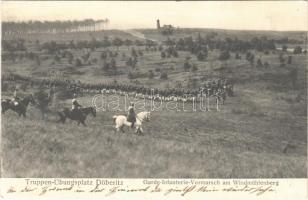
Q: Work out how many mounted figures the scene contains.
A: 3